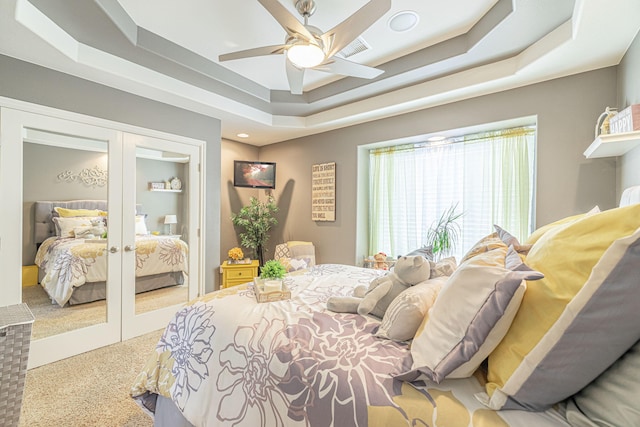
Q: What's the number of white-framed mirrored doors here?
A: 2